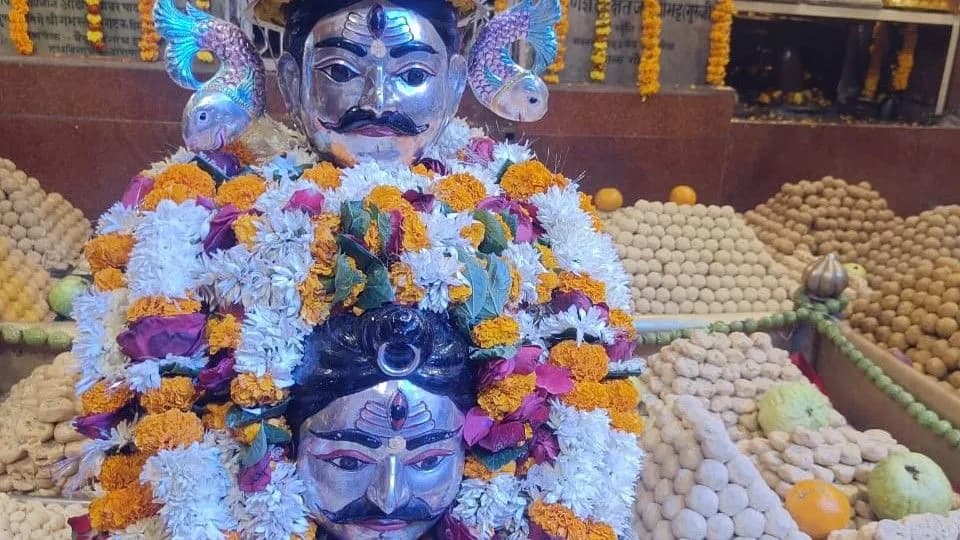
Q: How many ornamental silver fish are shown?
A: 2